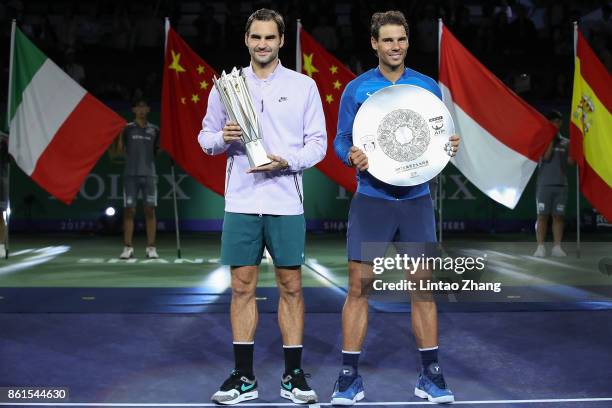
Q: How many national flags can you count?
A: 5